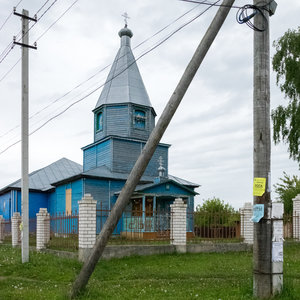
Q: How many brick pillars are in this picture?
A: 7